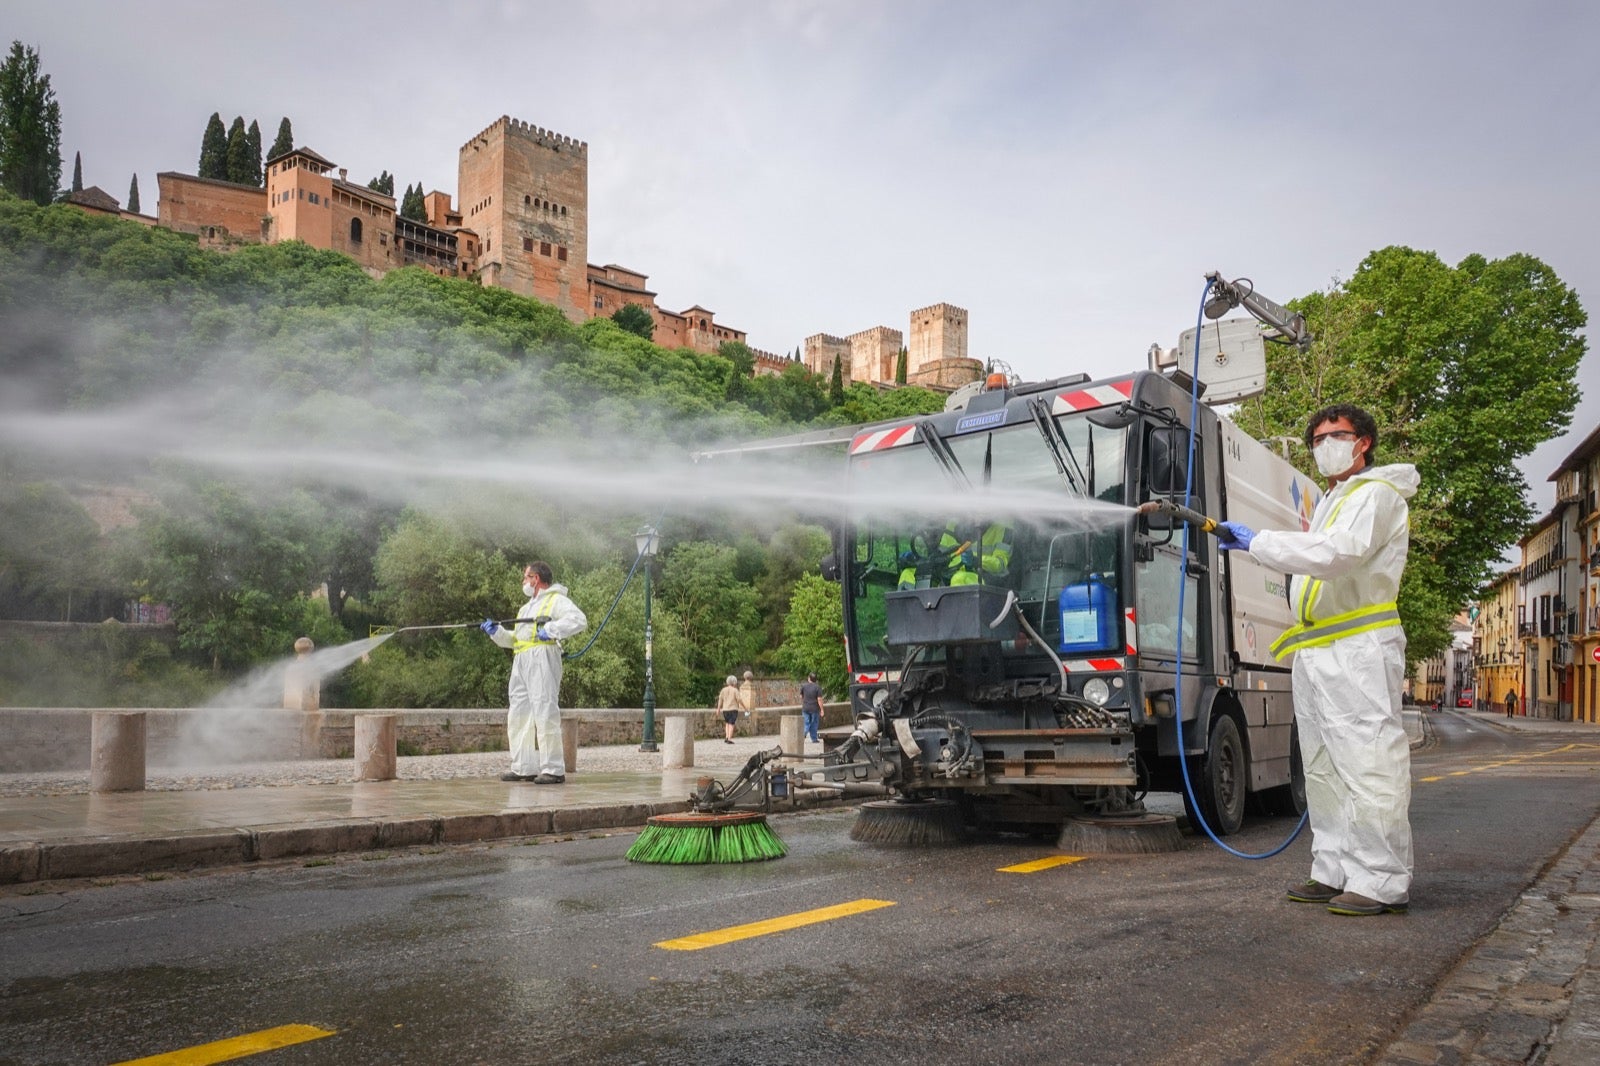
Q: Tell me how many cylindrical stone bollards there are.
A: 5